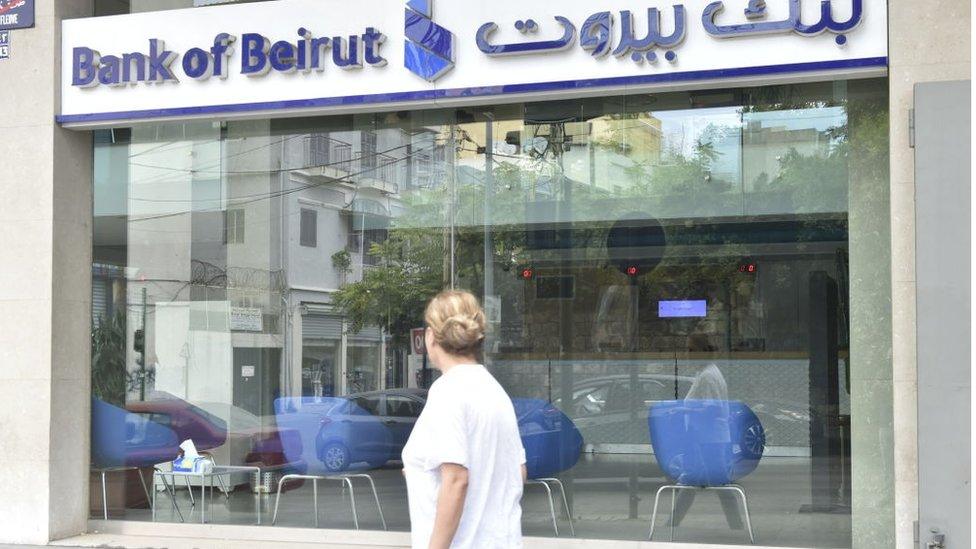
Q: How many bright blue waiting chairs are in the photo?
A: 4